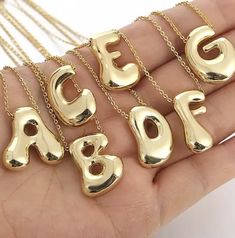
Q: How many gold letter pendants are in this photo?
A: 7